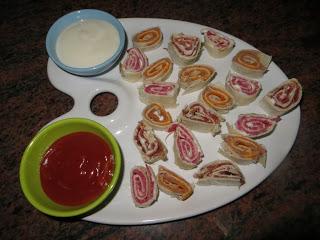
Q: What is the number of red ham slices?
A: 12